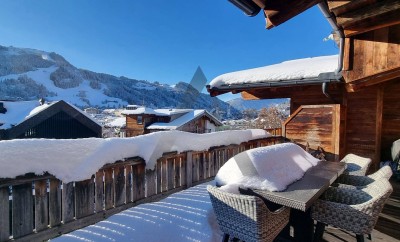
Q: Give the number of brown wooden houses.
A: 2